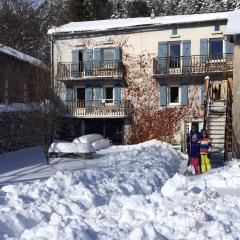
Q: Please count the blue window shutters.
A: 15